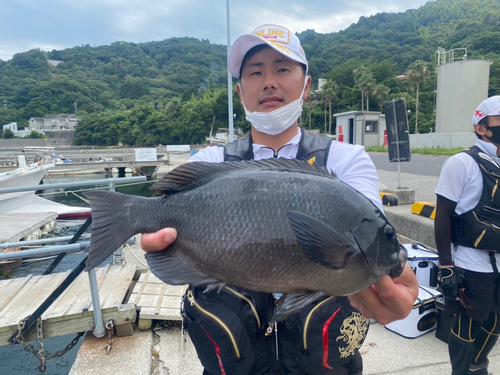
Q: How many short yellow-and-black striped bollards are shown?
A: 2